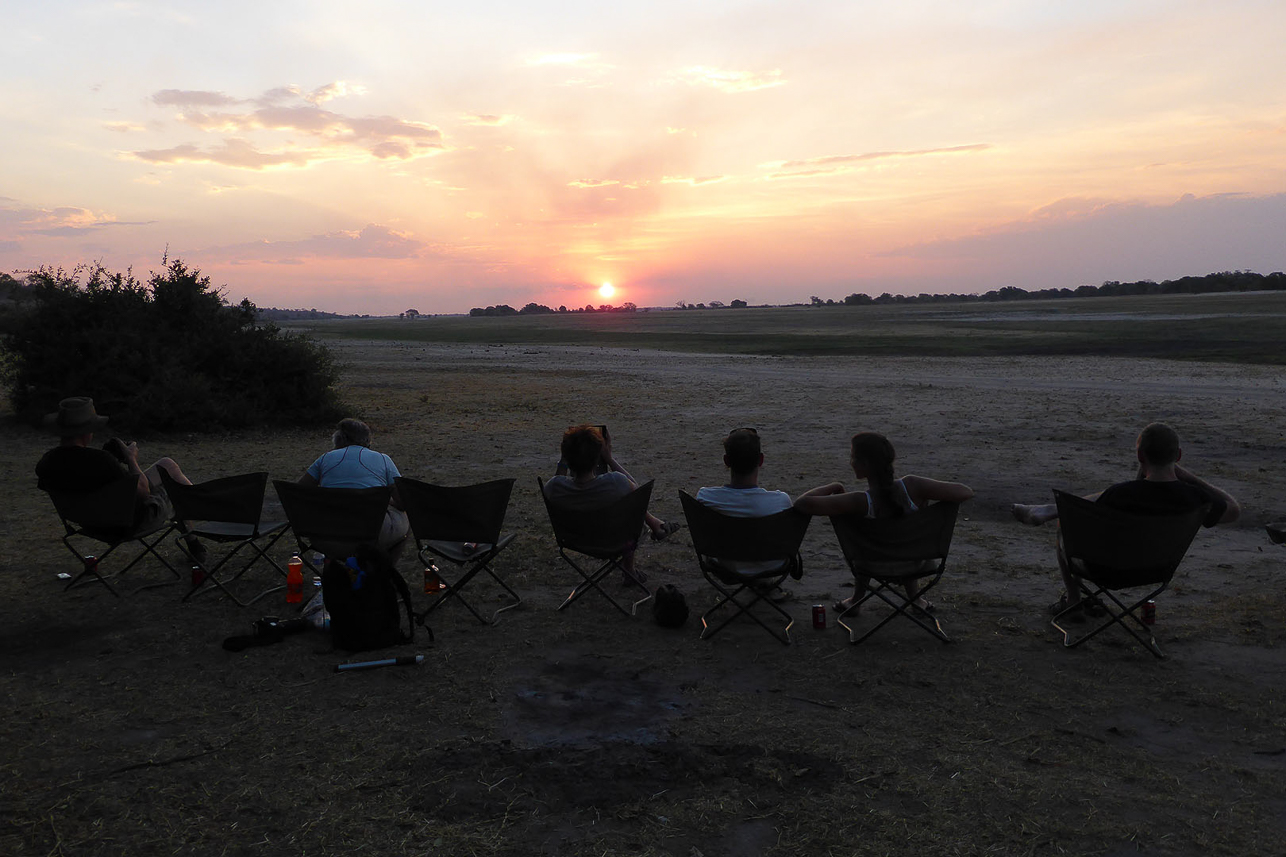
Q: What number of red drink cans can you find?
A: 4